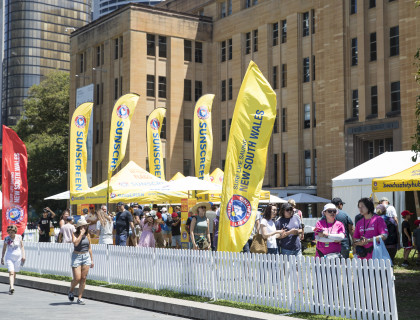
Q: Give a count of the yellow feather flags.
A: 5